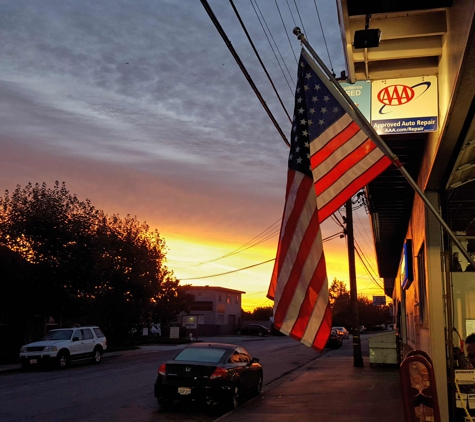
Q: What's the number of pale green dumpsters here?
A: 1